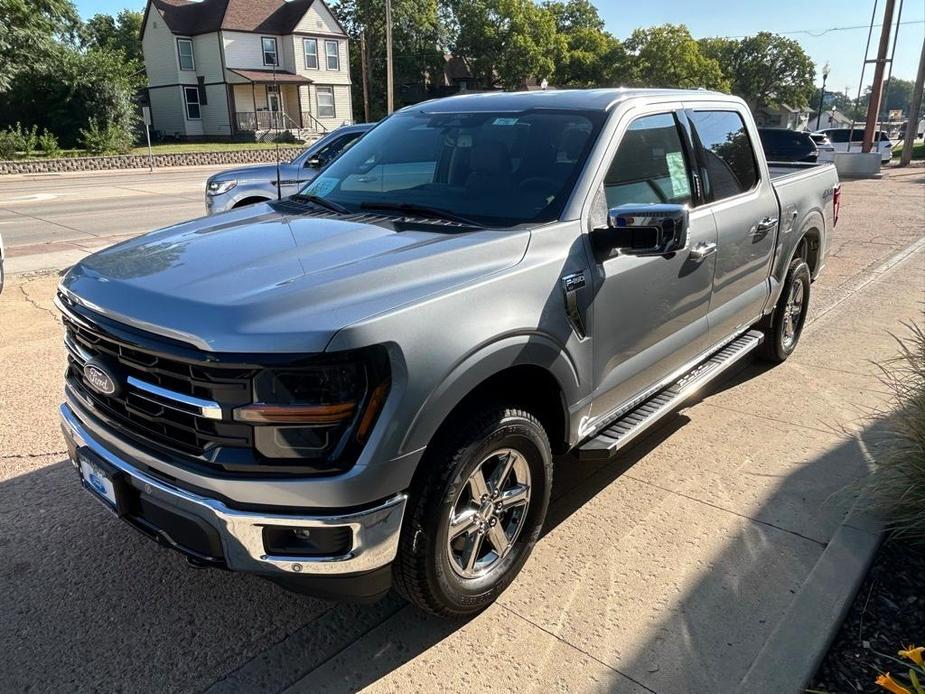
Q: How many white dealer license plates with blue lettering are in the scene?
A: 1